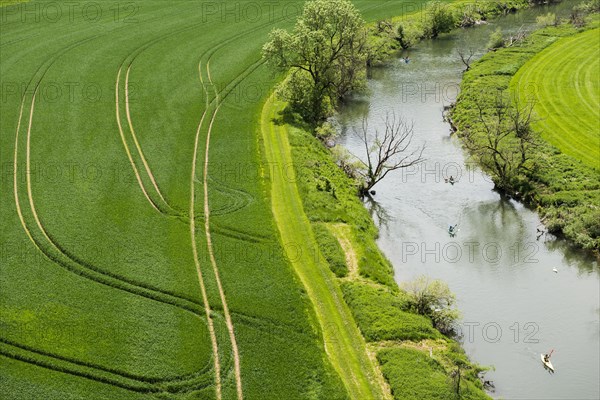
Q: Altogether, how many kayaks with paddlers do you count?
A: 4